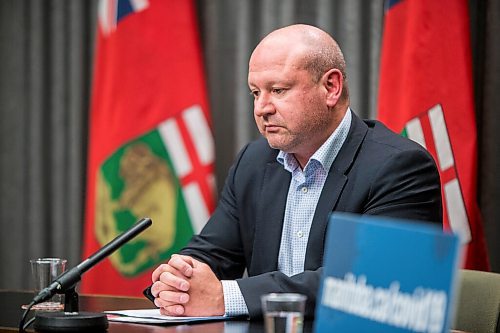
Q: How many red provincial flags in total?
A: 2